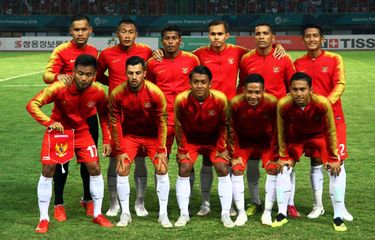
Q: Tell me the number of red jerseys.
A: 11